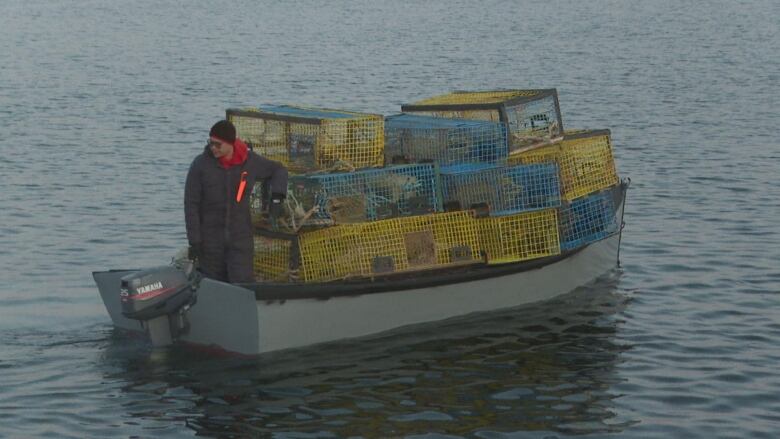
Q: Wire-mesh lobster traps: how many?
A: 10